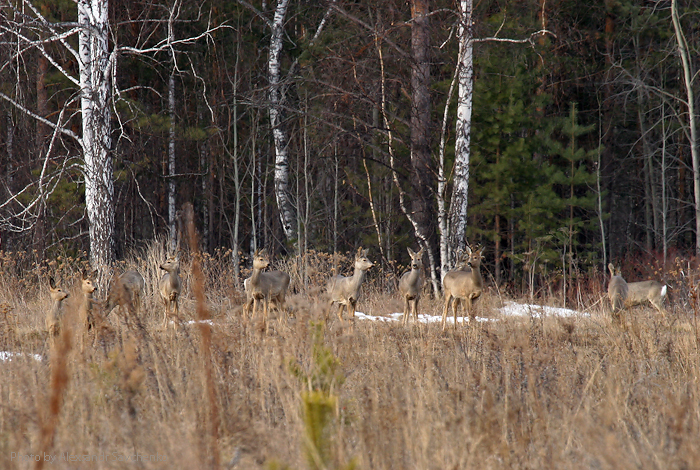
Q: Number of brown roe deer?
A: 10